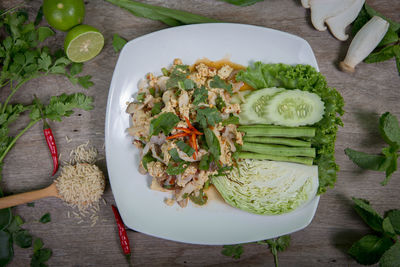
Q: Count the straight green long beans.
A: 4